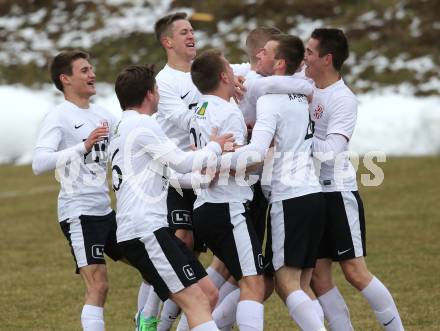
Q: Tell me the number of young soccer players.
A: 7